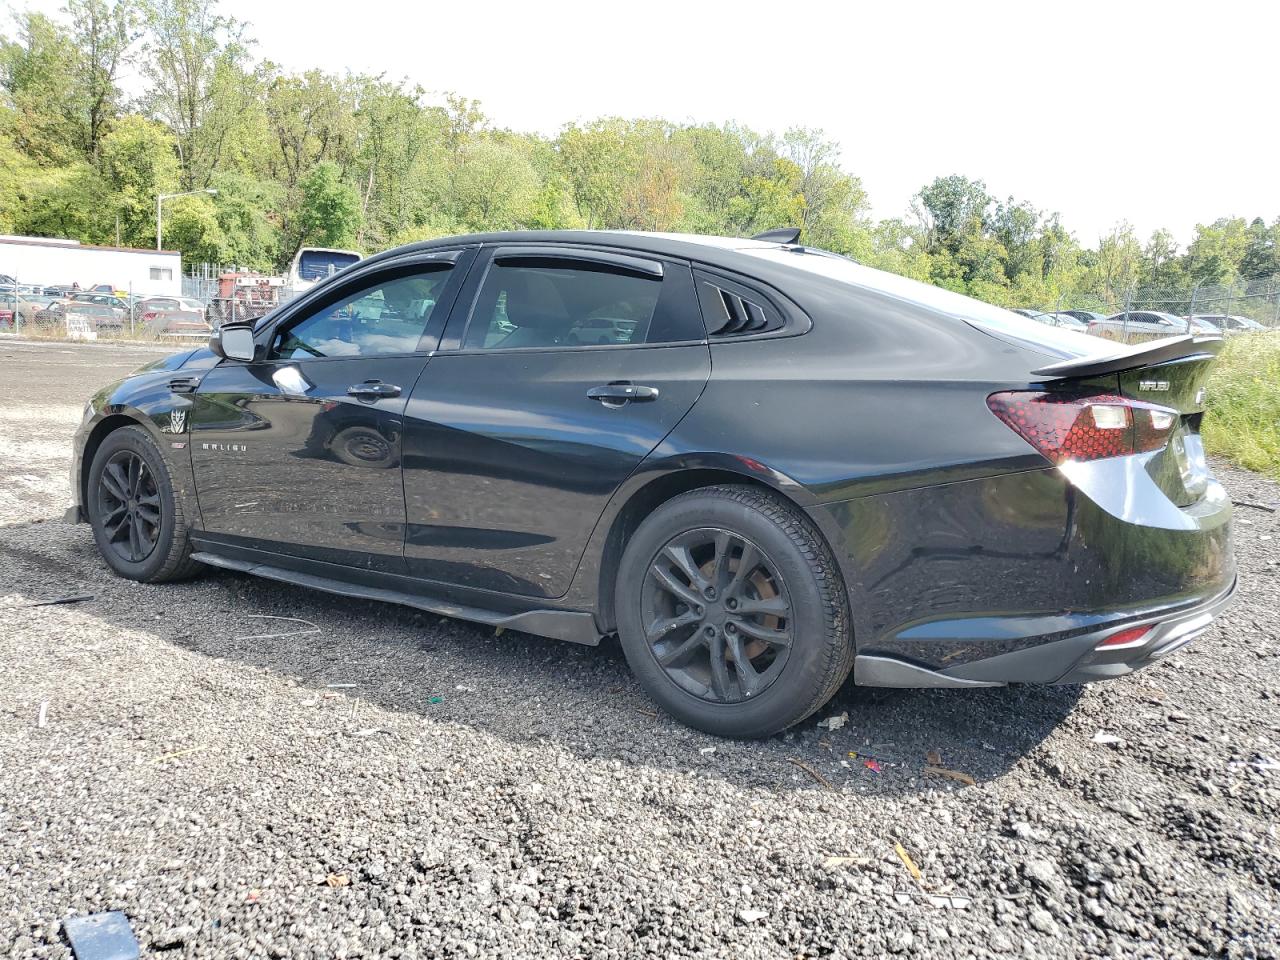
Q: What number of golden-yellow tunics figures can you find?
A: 0